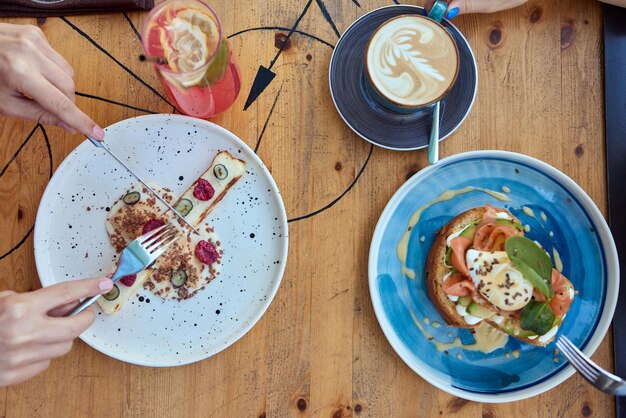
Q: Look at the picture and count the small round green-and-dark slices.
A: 5